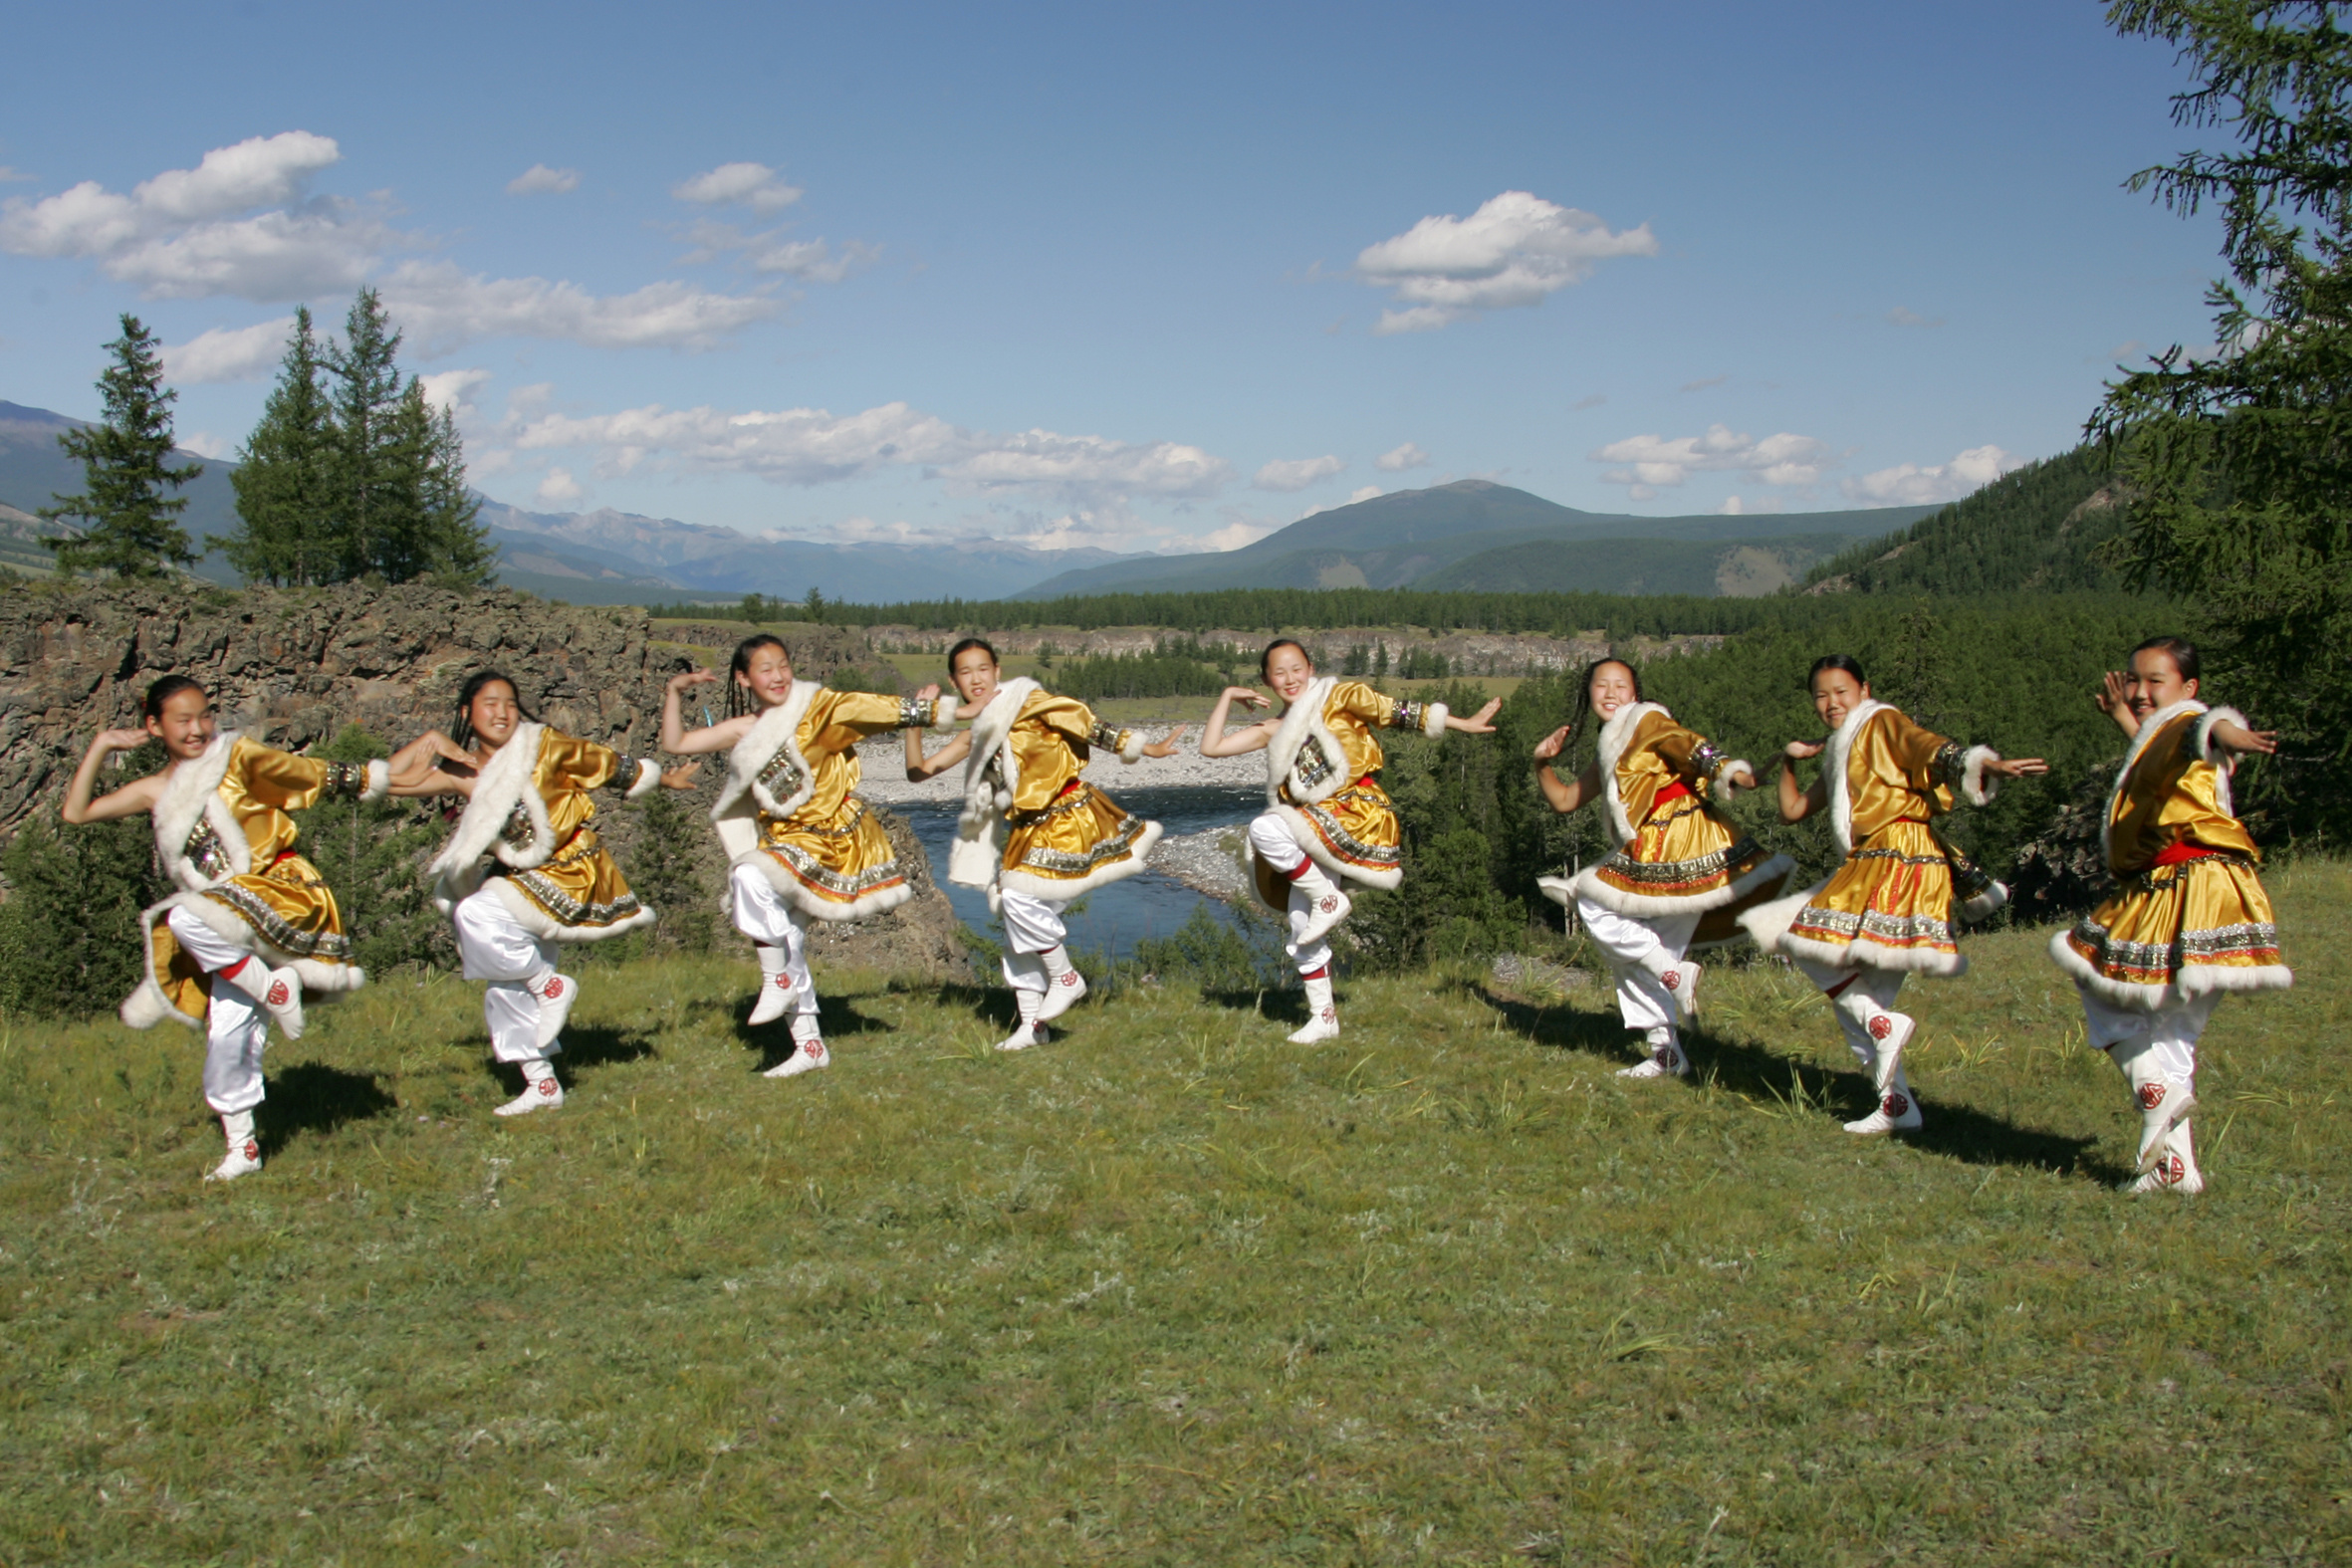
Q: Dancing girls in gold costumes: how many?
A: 8